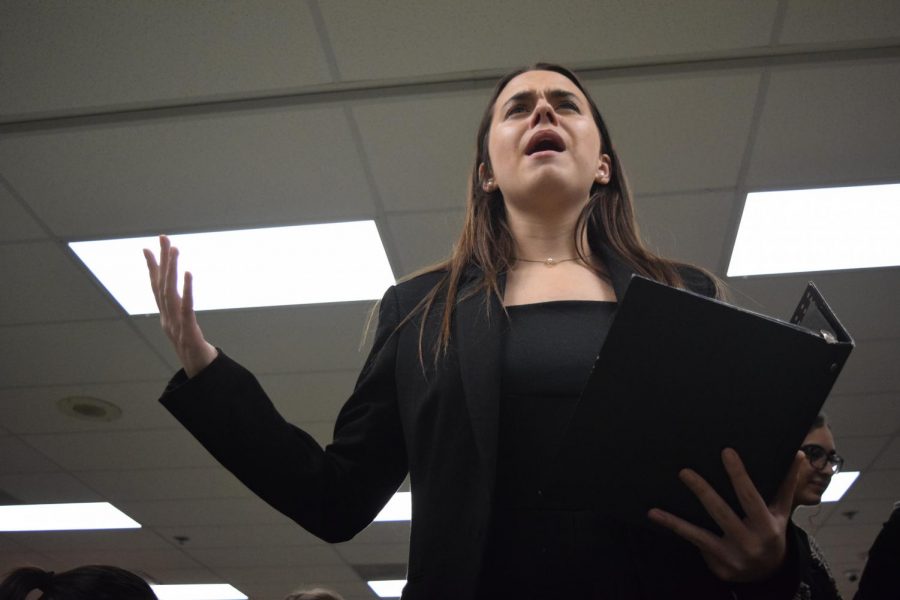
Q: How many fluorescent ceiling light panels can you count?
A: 7